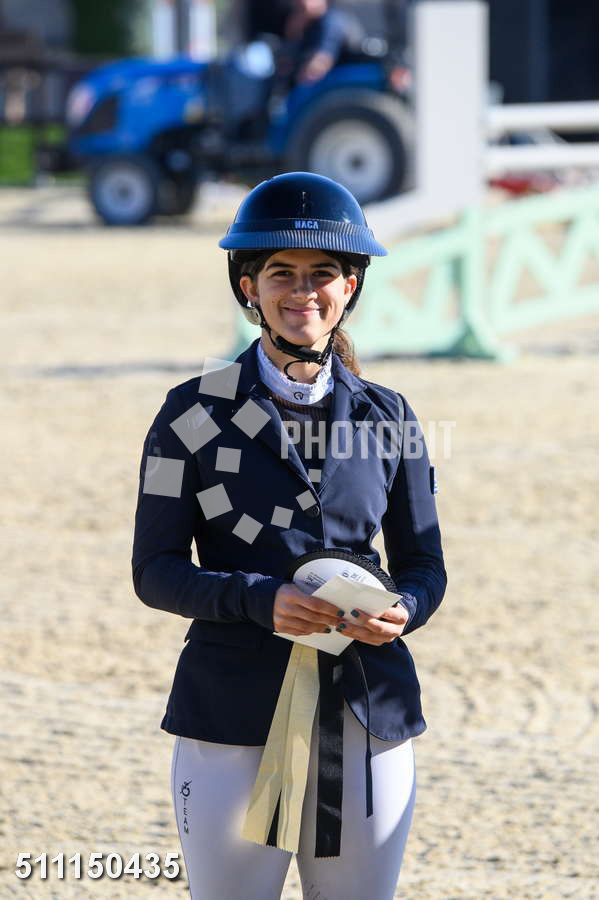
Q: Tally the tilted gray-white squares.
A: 10